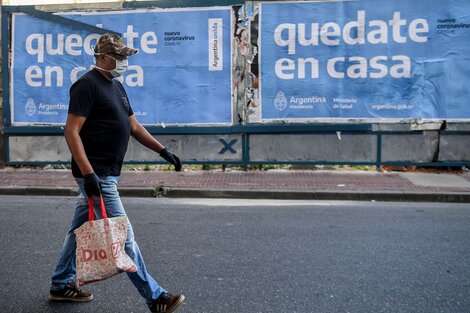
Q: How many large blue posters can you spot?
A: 2